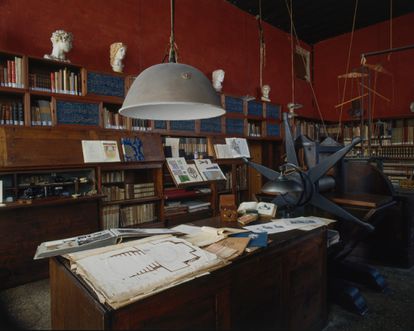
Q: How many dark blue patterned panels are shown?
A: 10